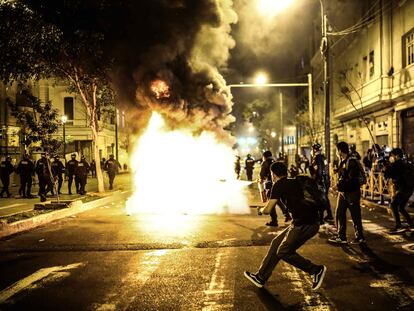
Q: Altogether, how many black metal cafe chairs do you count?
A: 0